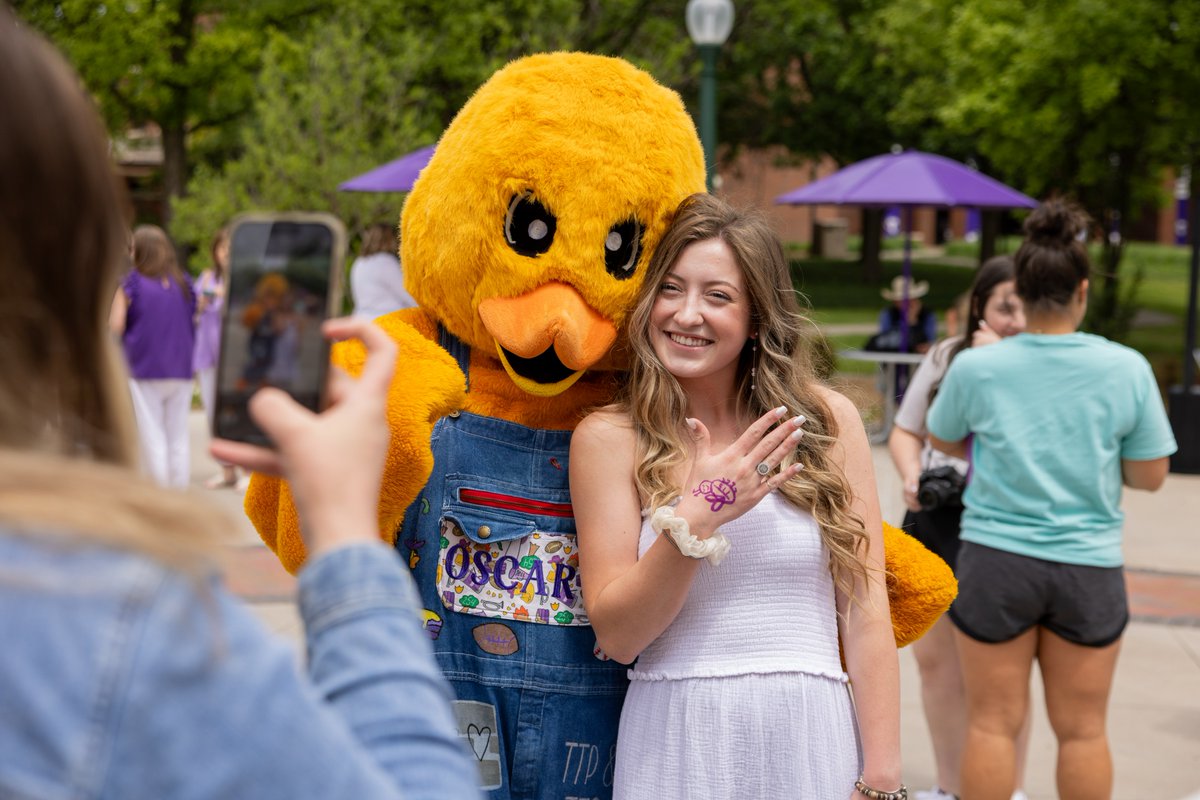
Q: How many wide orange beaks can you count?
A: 1